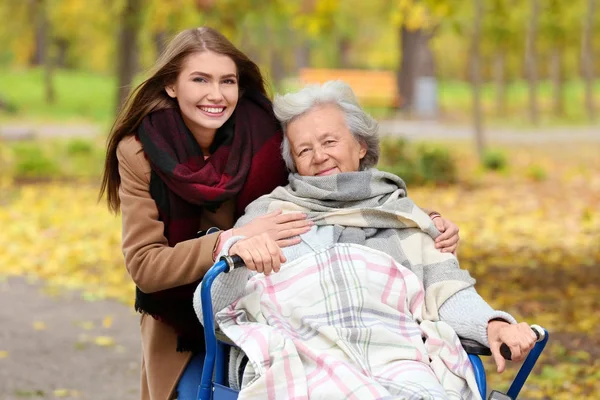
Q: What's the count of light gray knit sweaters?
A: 1